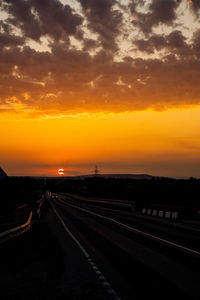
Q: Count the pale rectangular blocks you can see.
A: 6